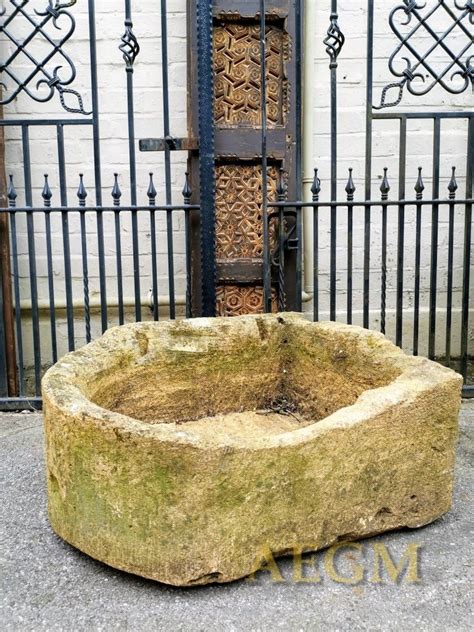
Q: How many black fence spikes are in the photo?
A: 12